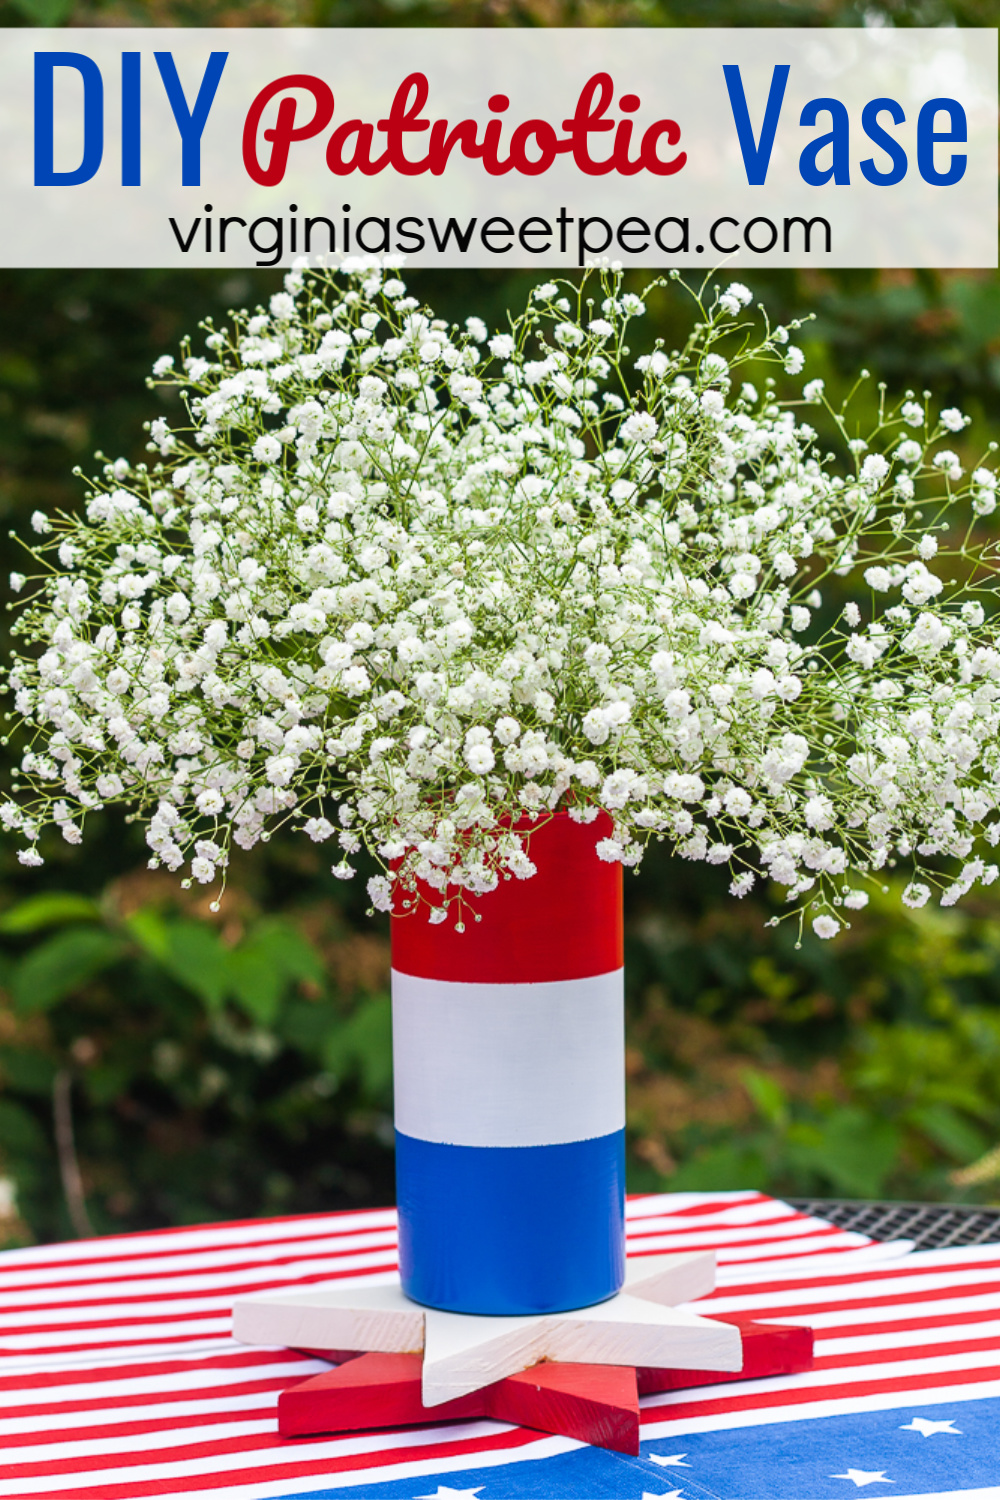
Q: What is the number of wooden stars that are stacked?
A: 2